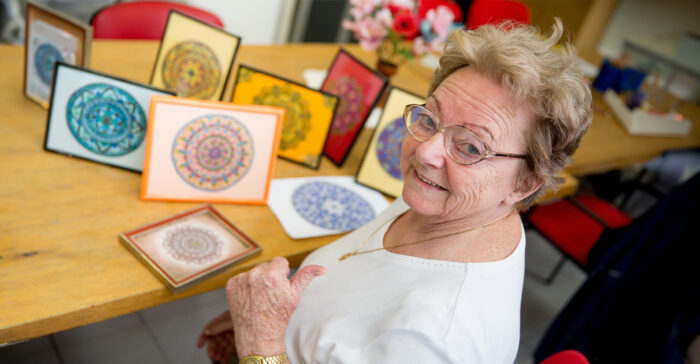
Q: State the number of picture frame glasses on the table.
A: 8